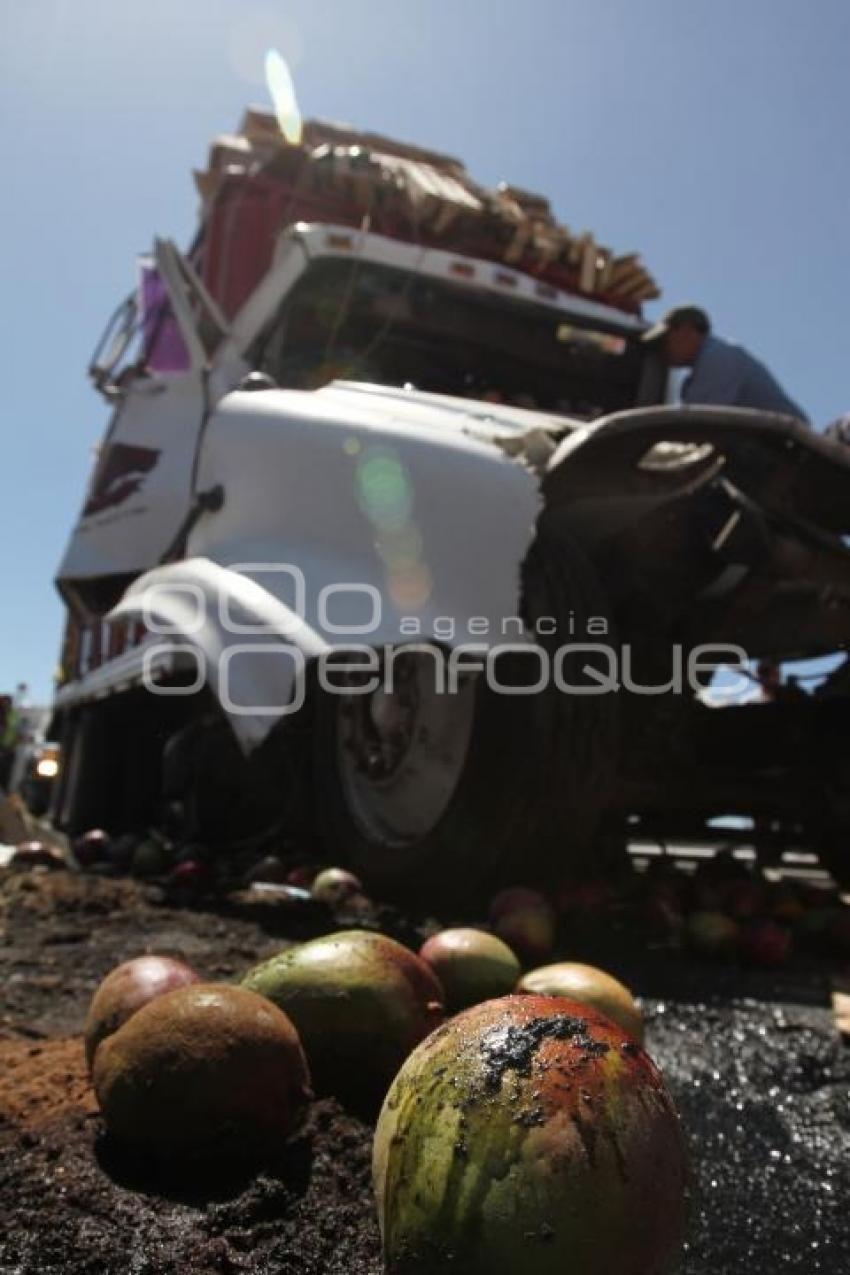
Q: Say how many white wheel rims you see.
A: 1